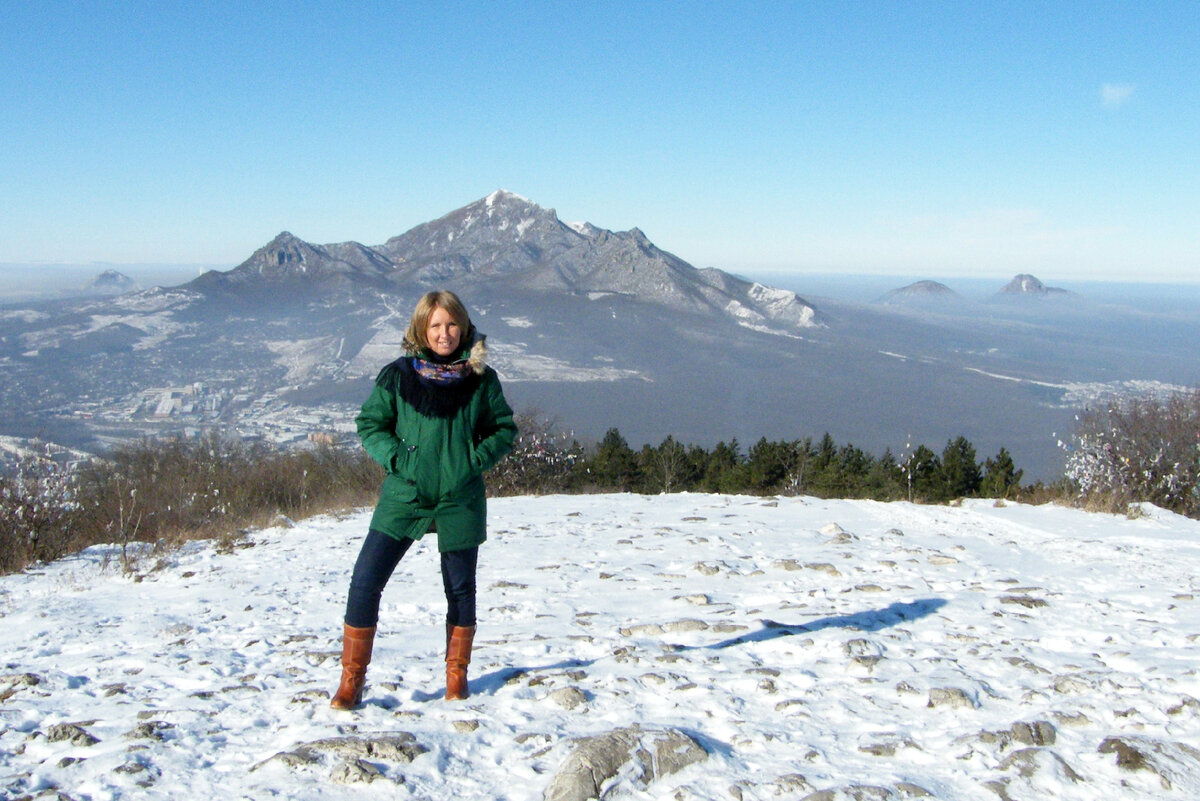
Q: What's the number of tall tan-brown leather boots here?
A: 2